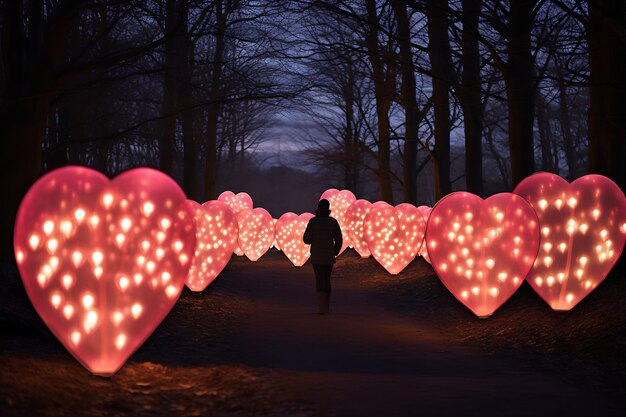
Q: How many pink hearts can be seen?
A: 11